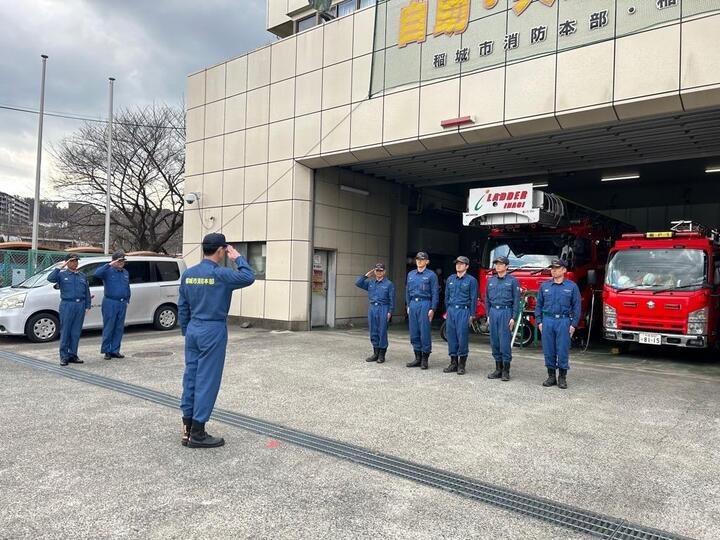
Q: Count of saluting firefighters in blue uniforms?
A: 4